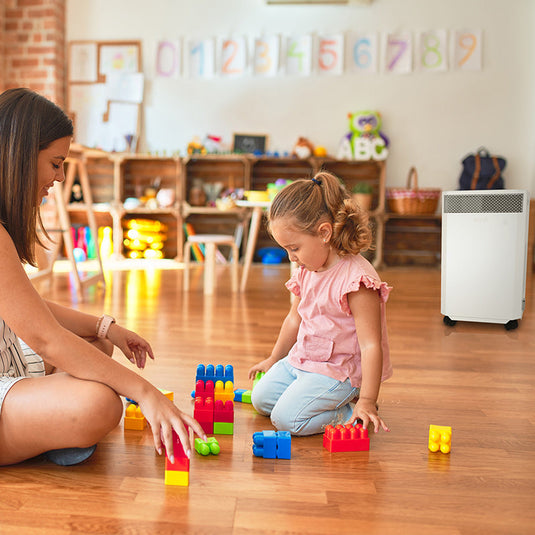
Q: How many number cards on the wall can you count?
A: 10